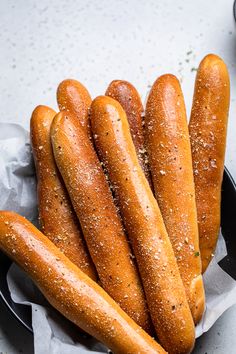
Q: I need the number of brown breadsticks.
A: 8